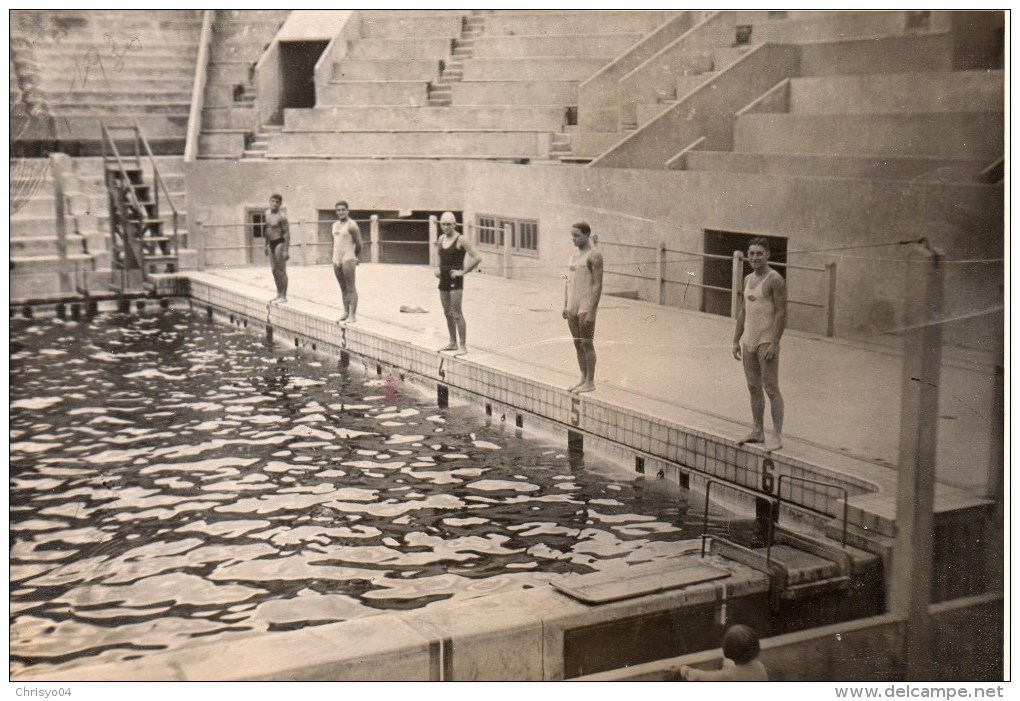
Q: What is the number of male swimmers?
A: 5